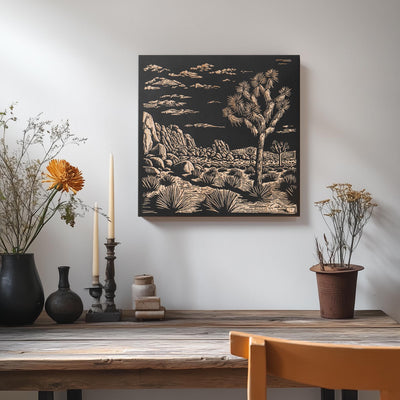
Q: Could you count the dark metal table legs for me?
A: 4